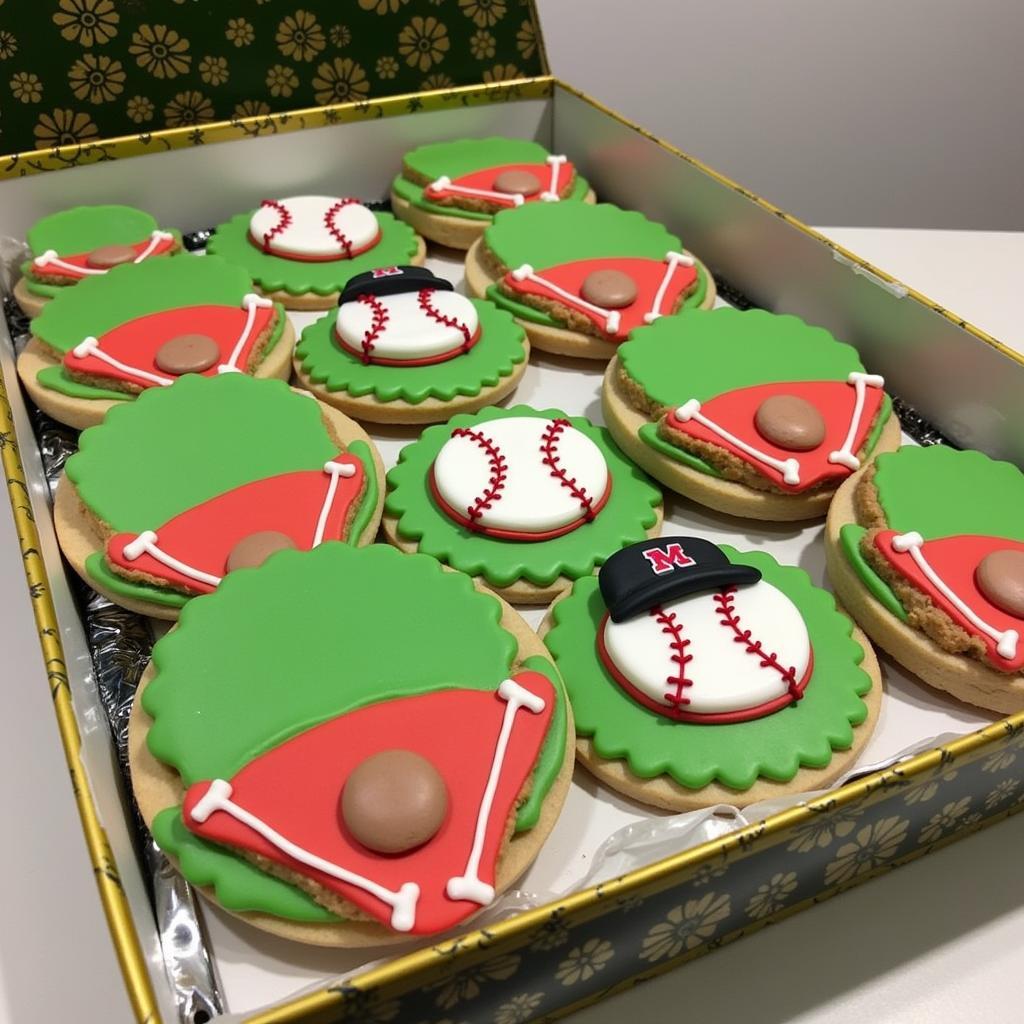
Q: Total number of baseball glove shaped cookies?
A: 0